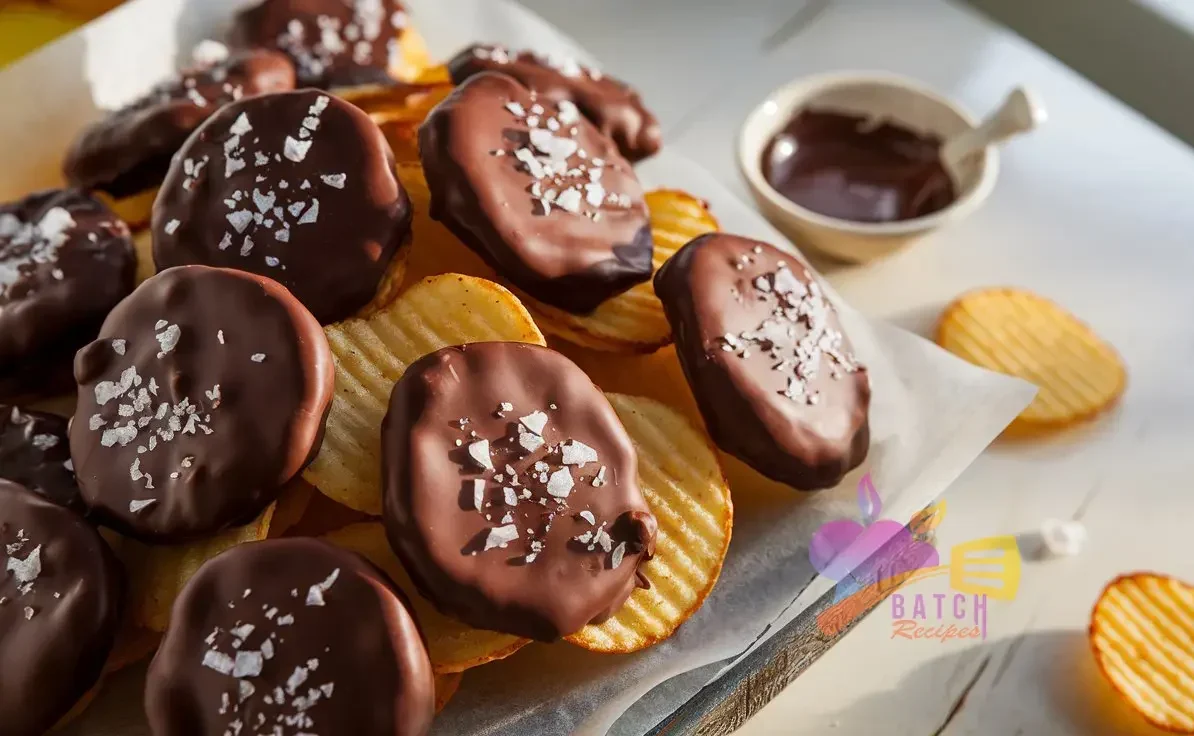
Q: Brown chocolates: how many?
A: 12